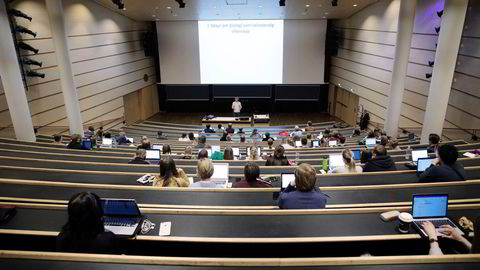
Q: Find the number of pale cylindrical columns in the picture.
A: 4